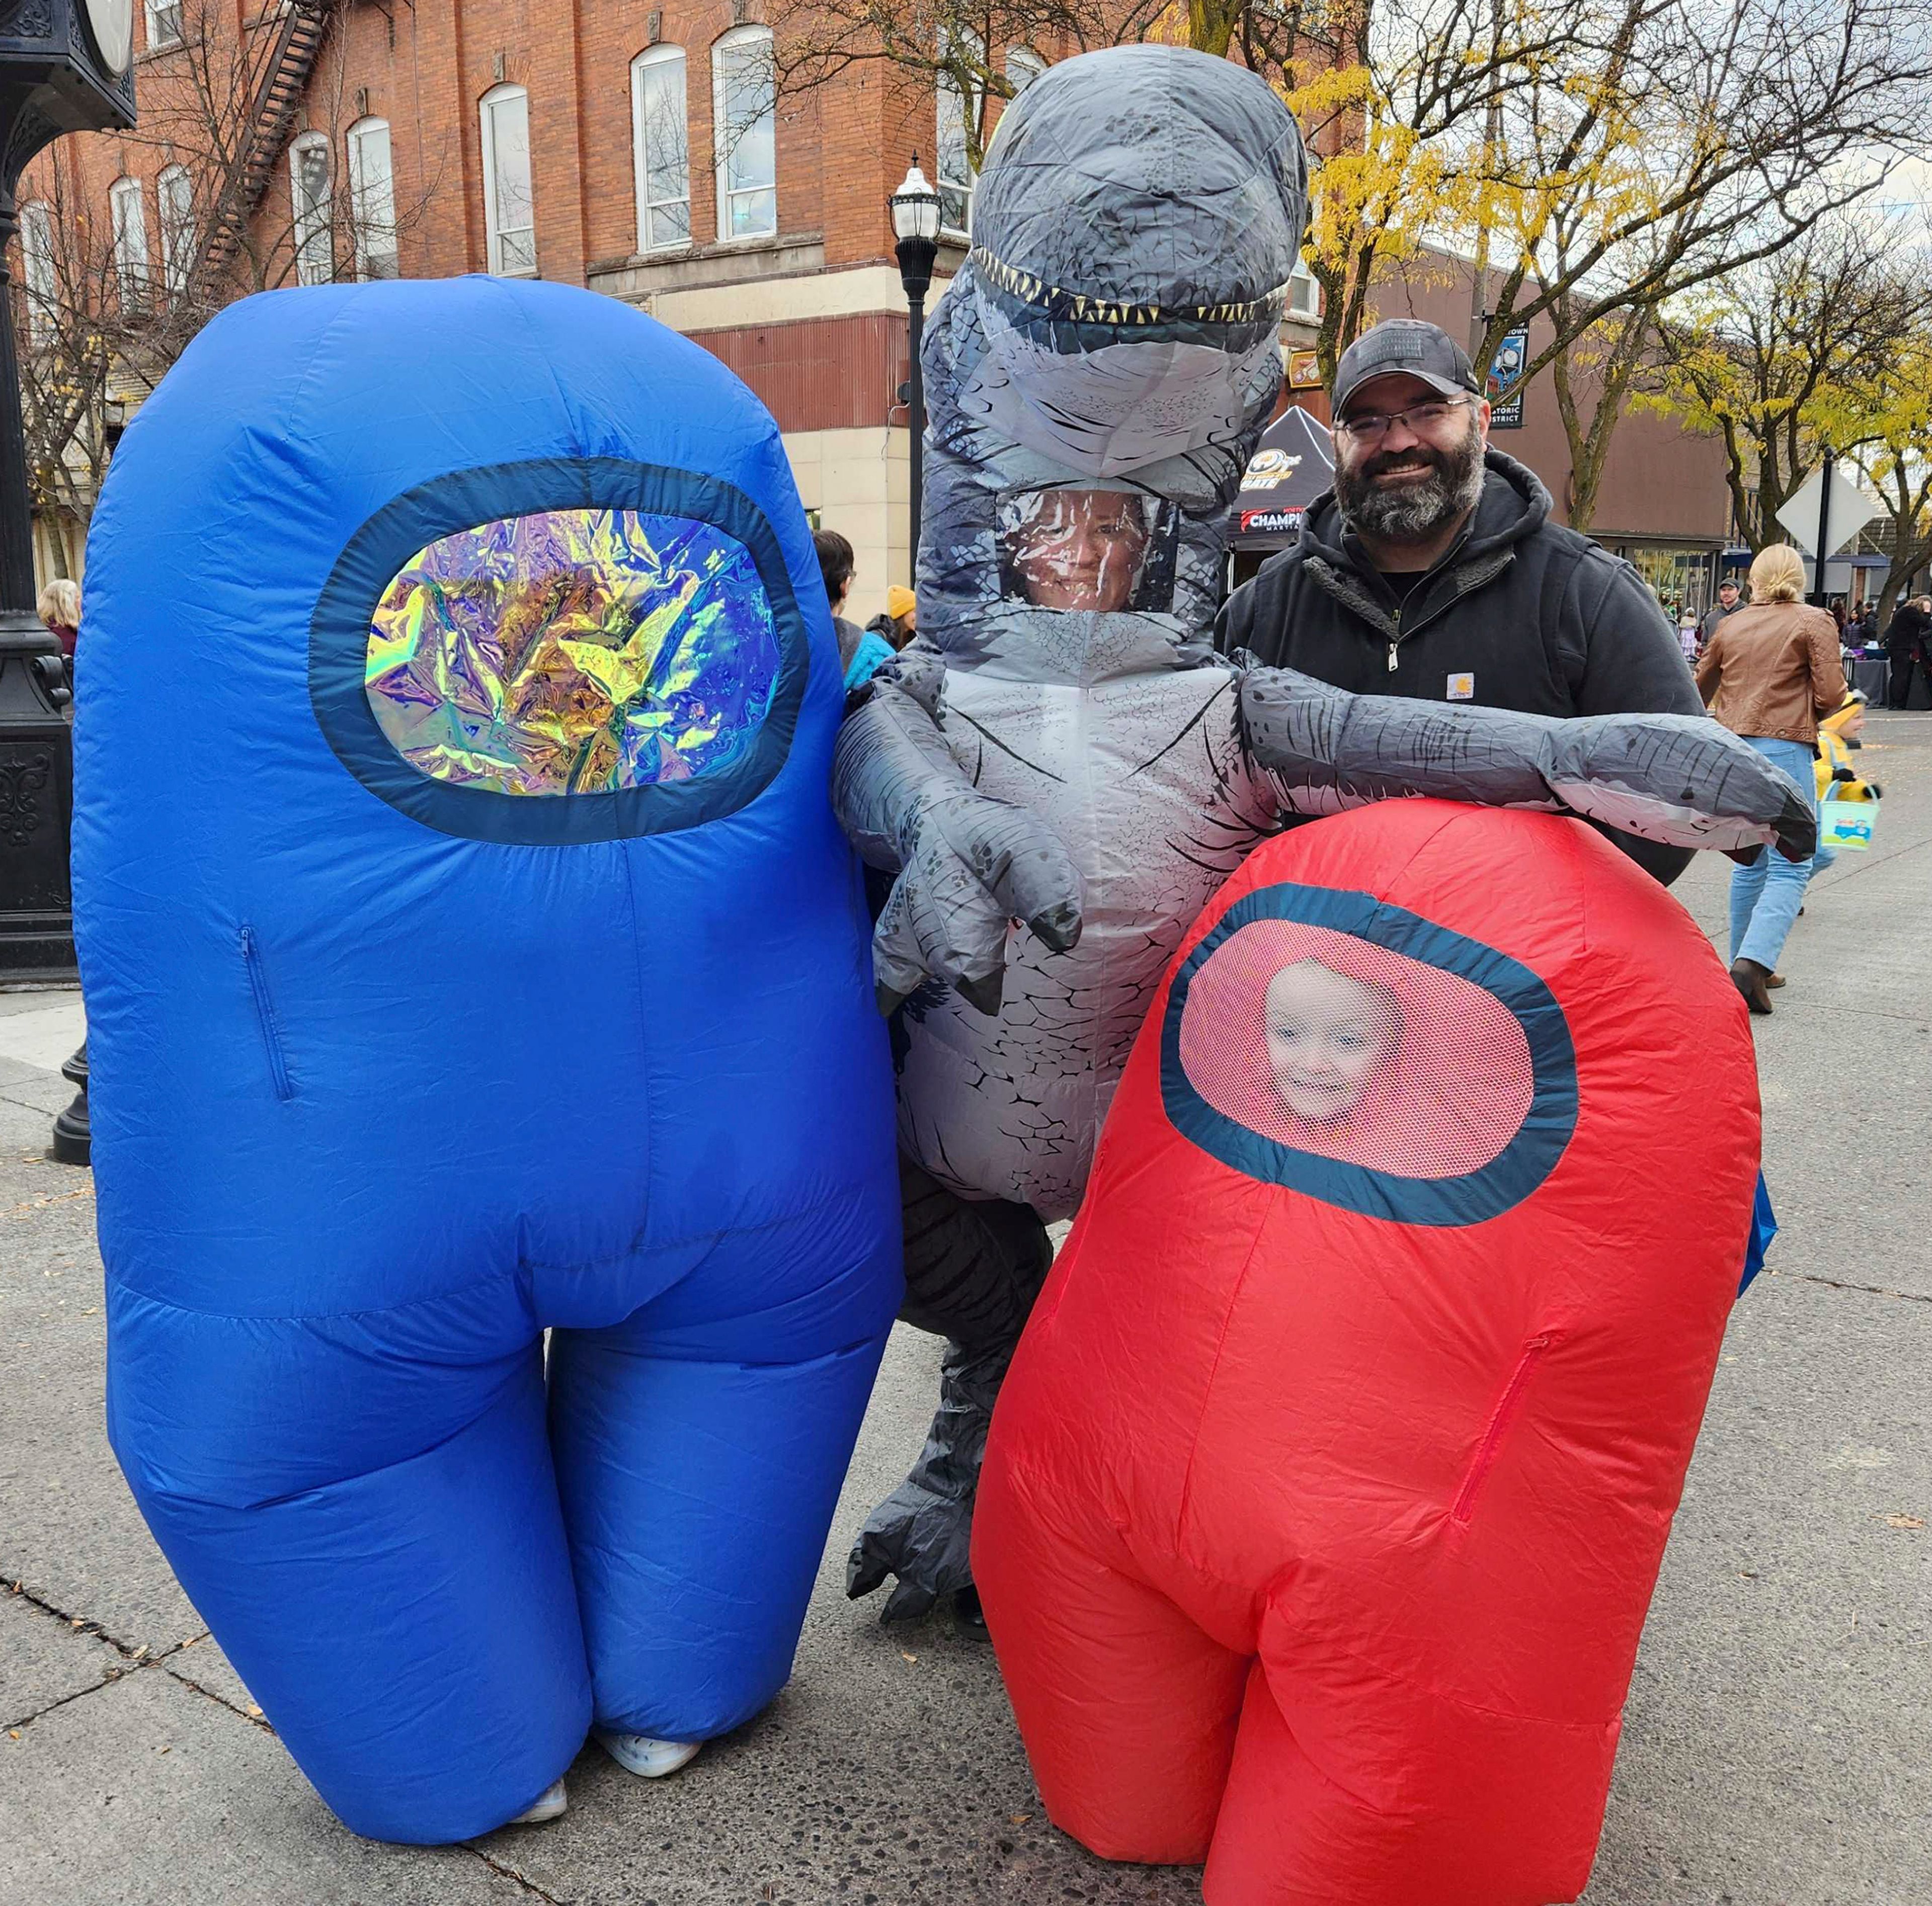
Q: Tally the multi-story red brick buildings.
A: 1